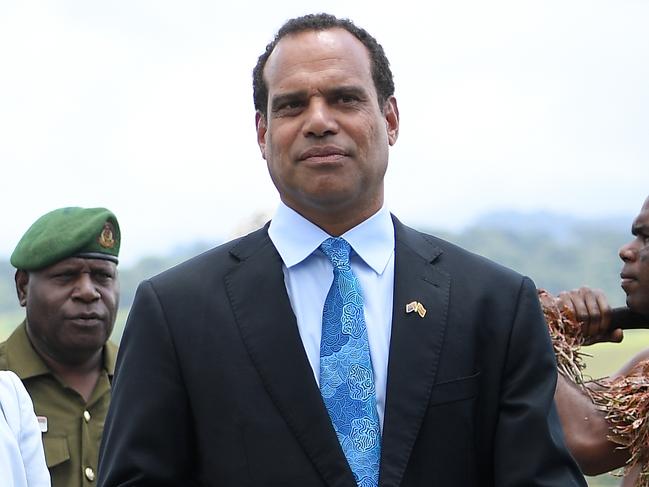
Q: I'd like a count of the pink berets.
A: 0